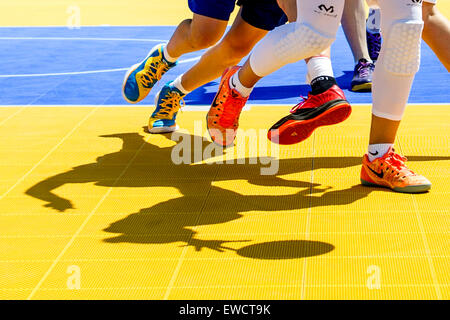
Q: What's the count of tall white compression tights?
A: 2